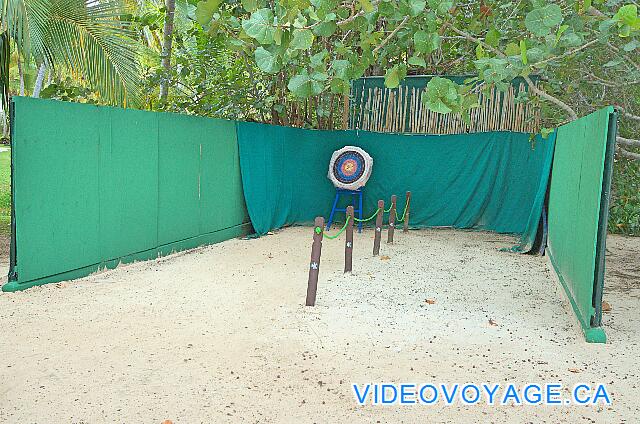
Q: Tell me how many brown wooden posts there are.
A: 5